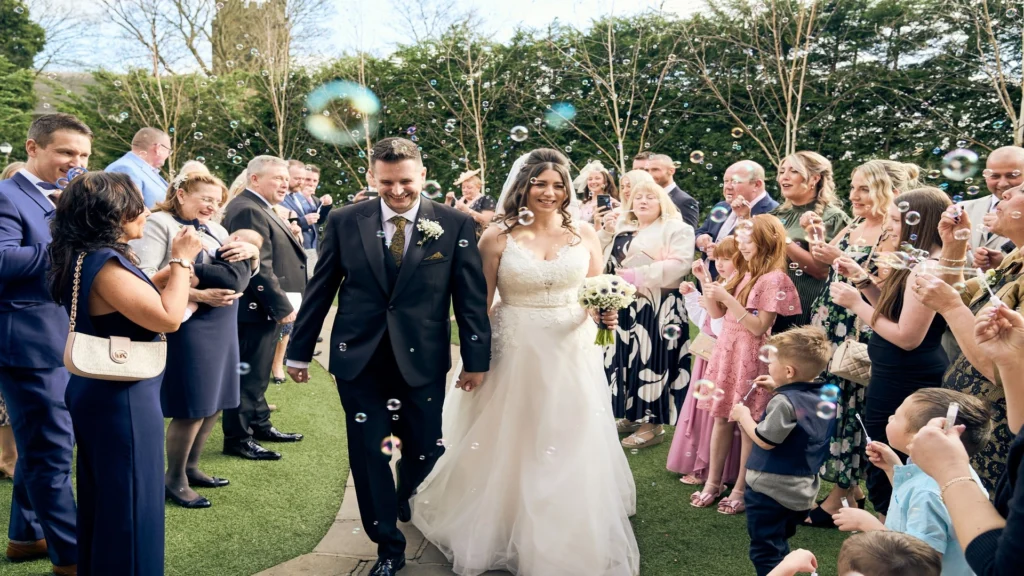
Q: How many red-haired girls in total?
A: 2